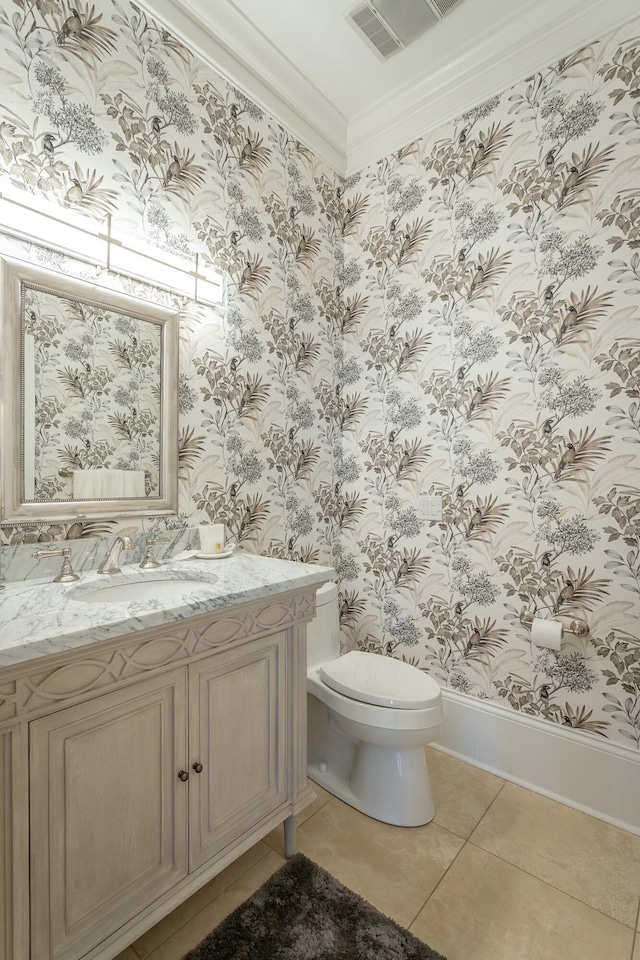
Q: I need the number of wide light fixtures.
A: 1